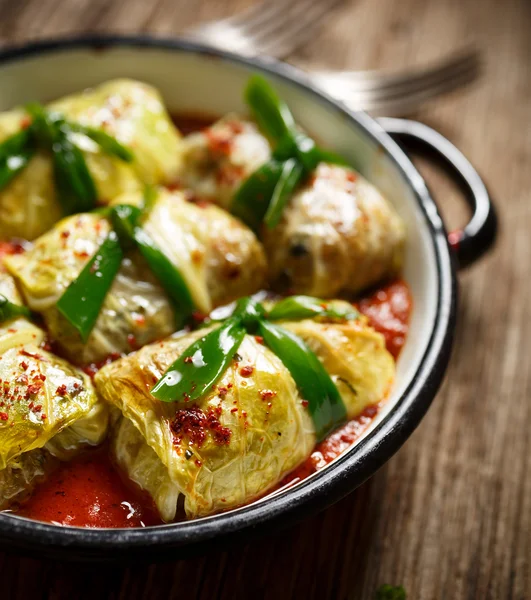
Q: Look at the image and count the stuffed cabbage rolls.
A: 5